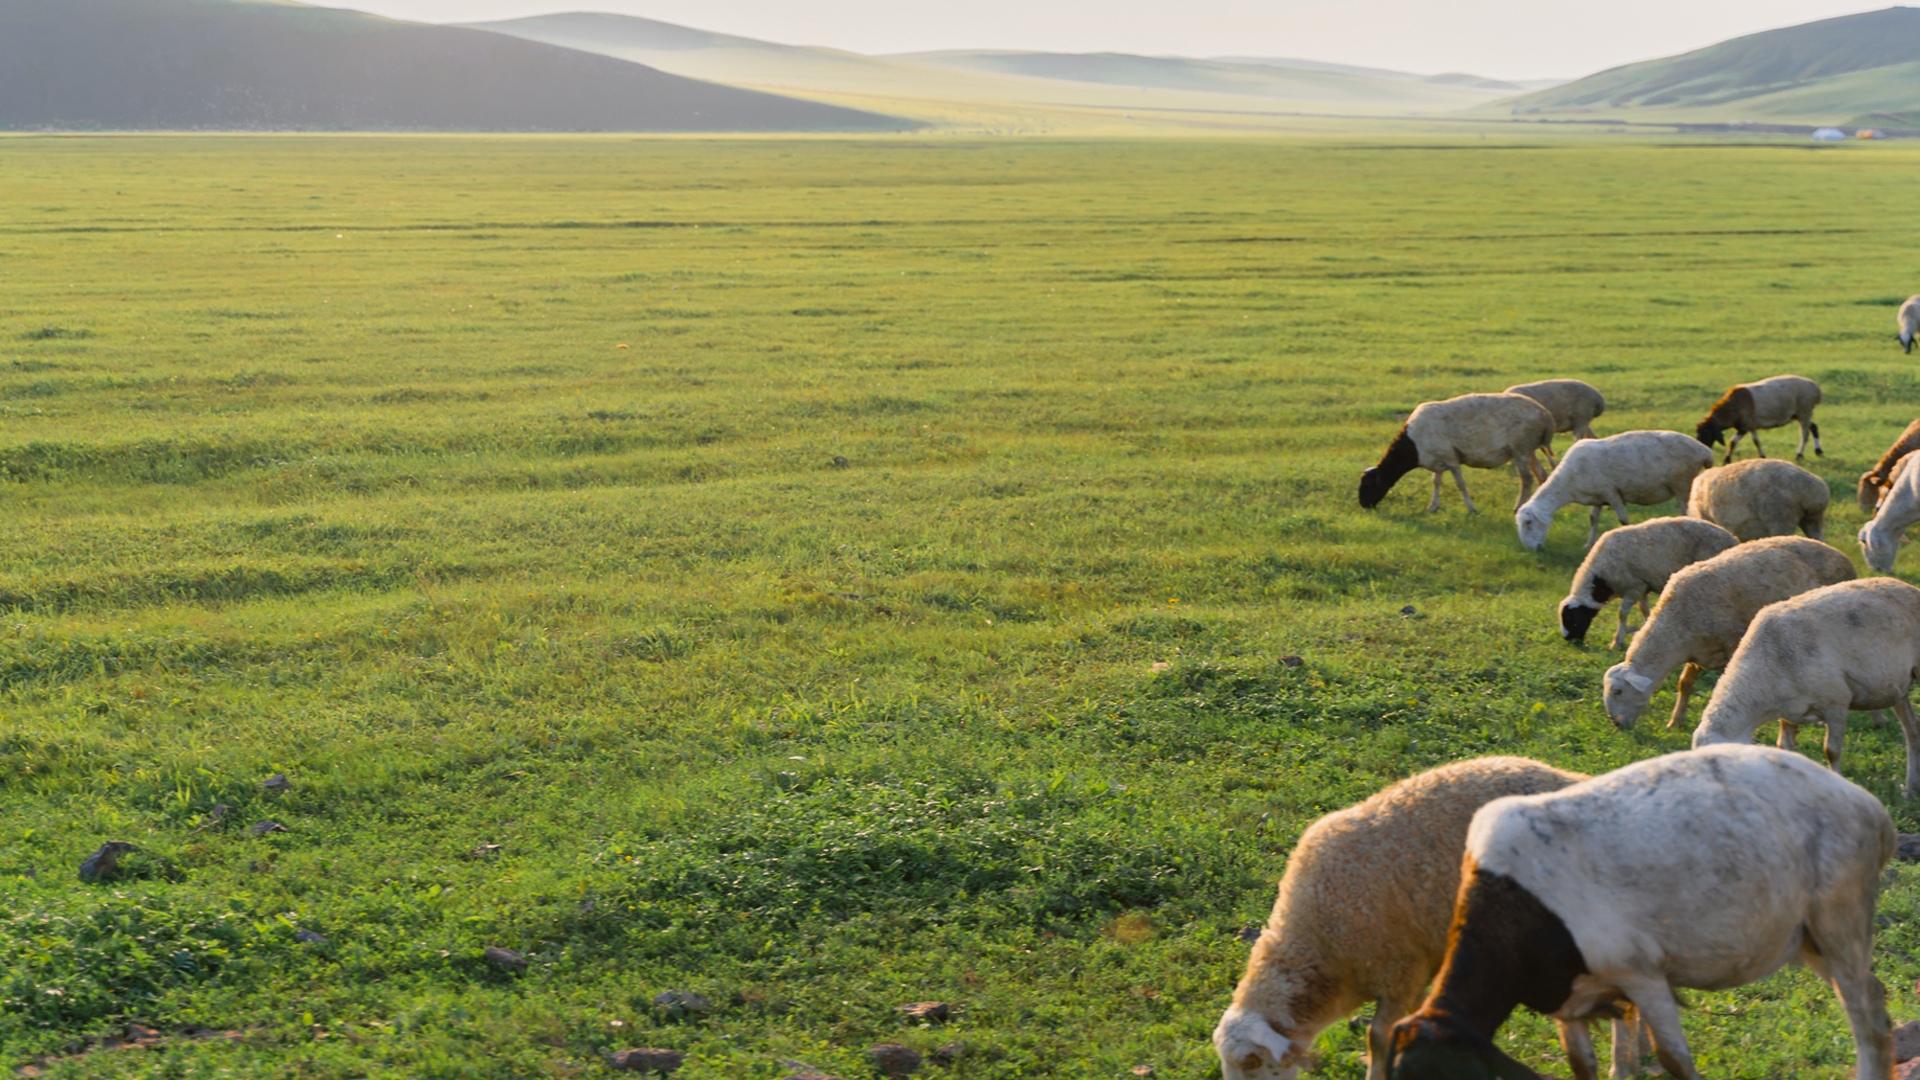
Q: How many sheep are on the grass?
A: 13